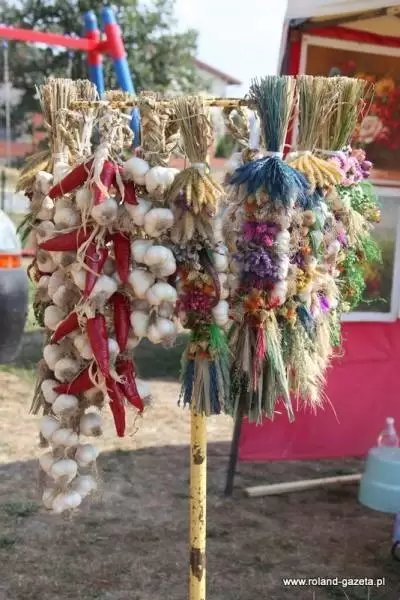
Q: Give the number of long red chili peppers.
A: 12